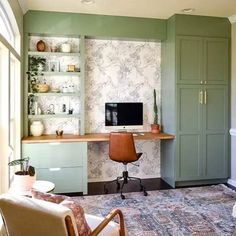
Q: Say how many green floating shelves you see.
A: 4